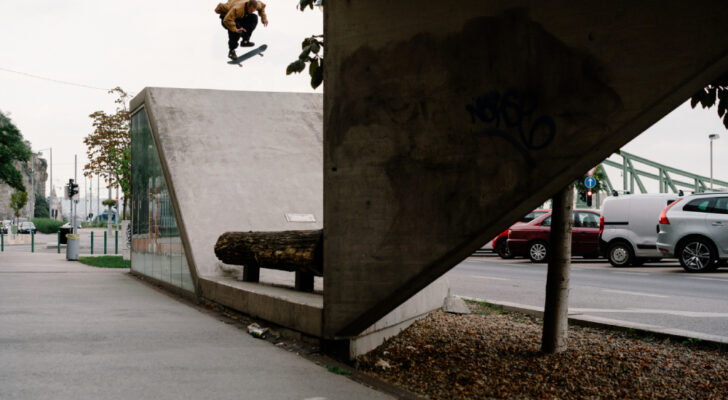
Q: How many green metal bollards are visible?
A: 6